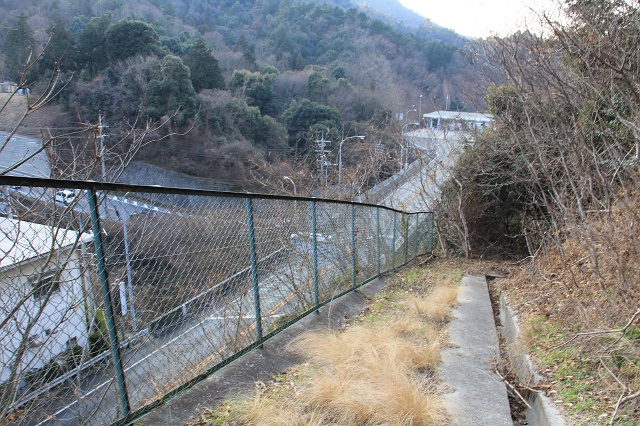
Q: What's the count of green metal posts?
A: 9